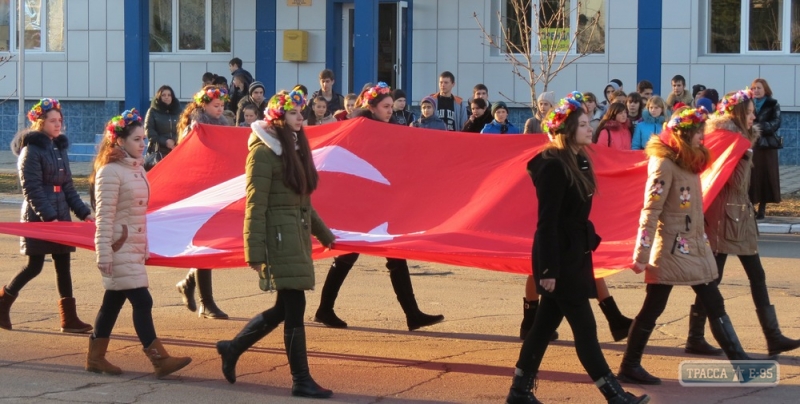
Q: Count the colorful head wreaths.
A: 8